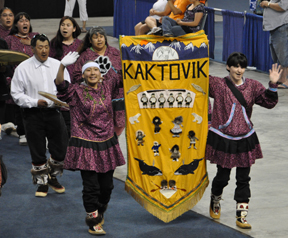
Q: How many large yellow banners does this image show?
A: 1